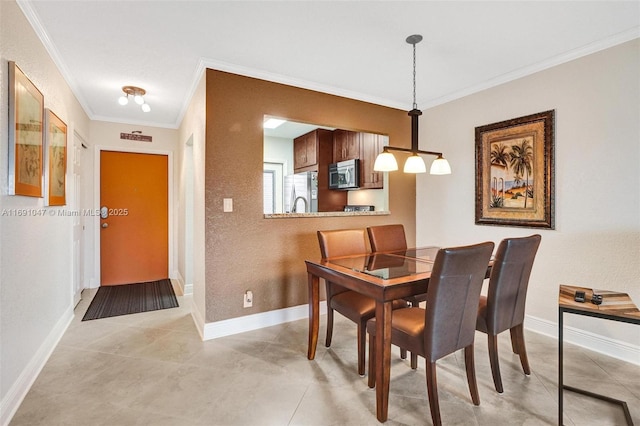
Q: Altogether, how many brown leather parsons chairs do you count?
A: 4